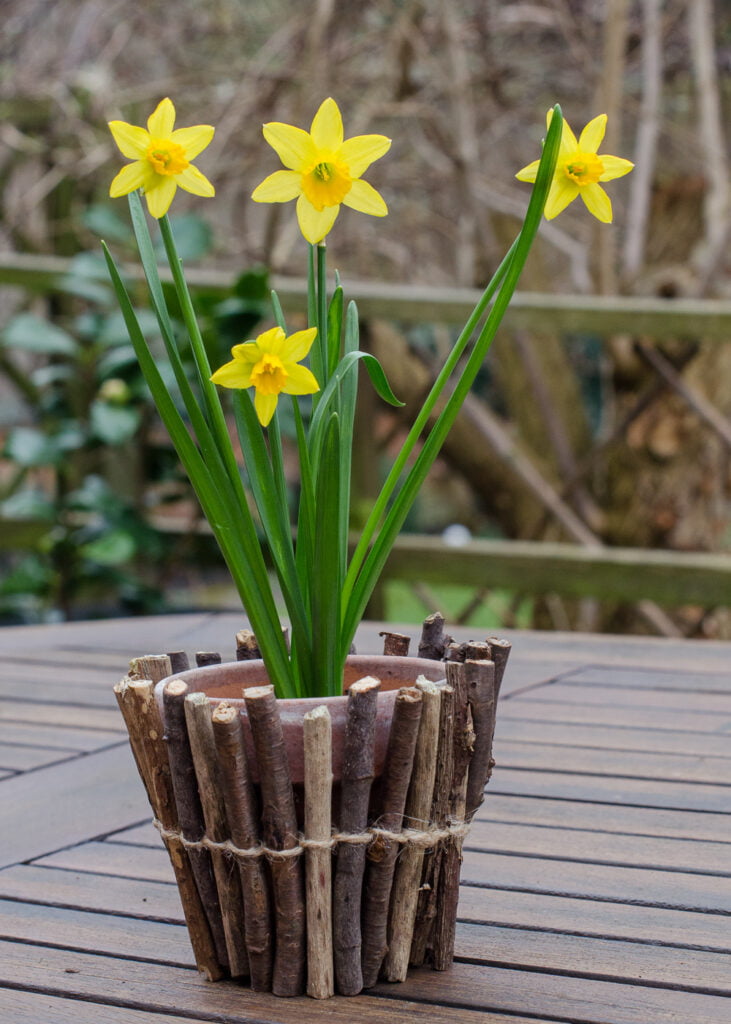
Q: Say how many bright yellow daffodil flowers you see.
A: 4